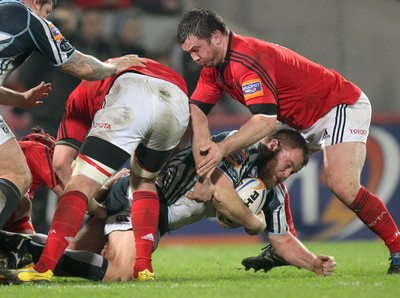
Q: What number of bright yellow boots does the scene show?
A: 2